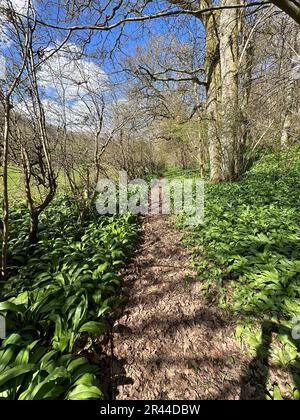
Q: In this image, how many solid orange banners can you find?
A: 0